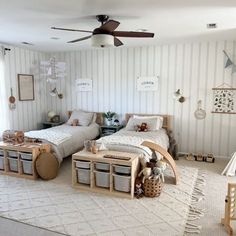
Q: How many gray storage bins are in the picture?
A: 12